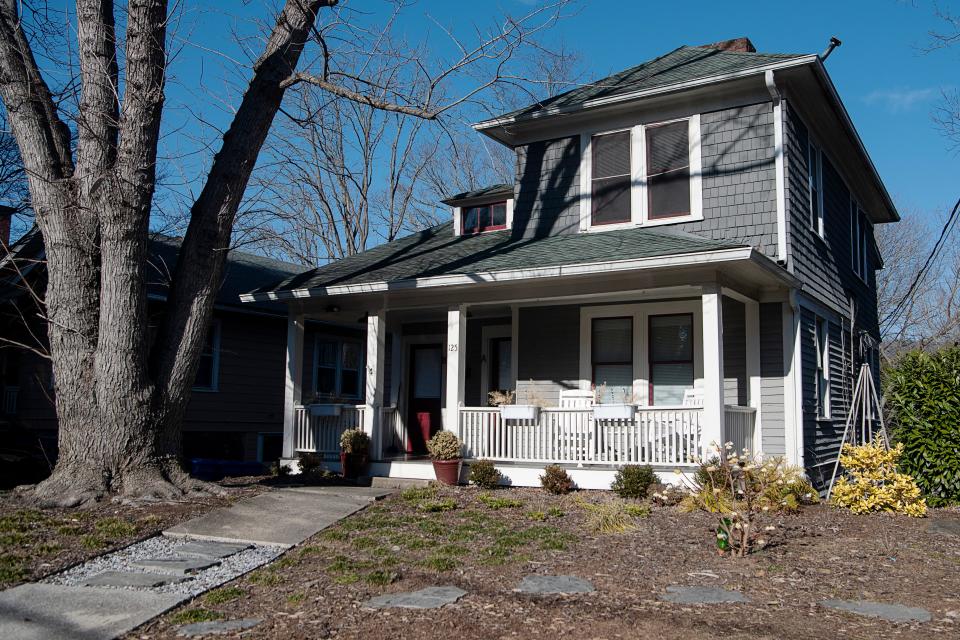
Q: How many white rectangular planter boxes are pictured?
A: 3